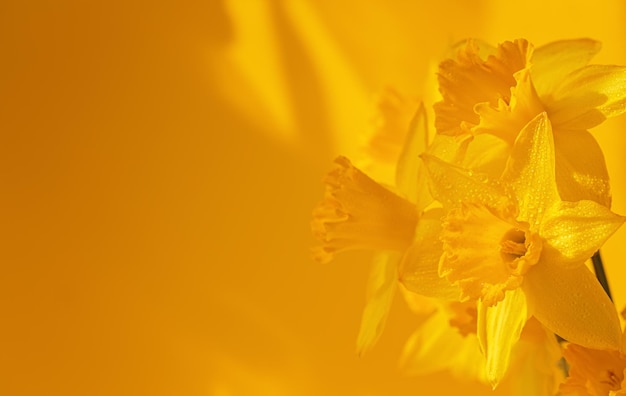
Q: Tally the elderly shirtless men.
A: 0